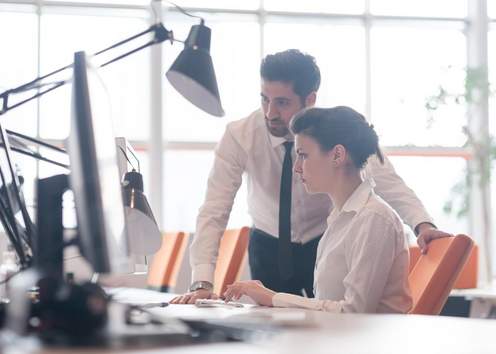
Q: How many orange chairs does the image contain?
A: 4